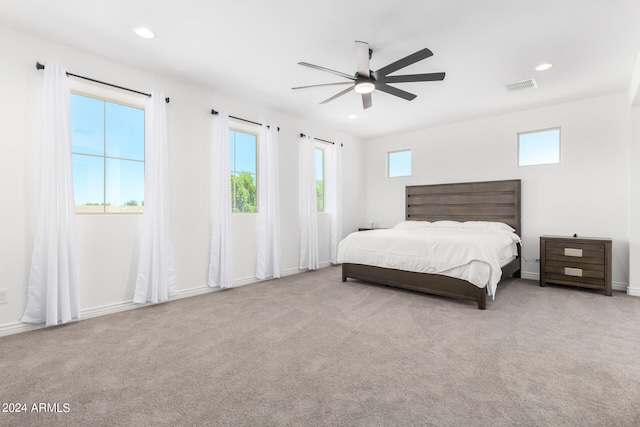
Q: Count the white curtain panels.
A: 6